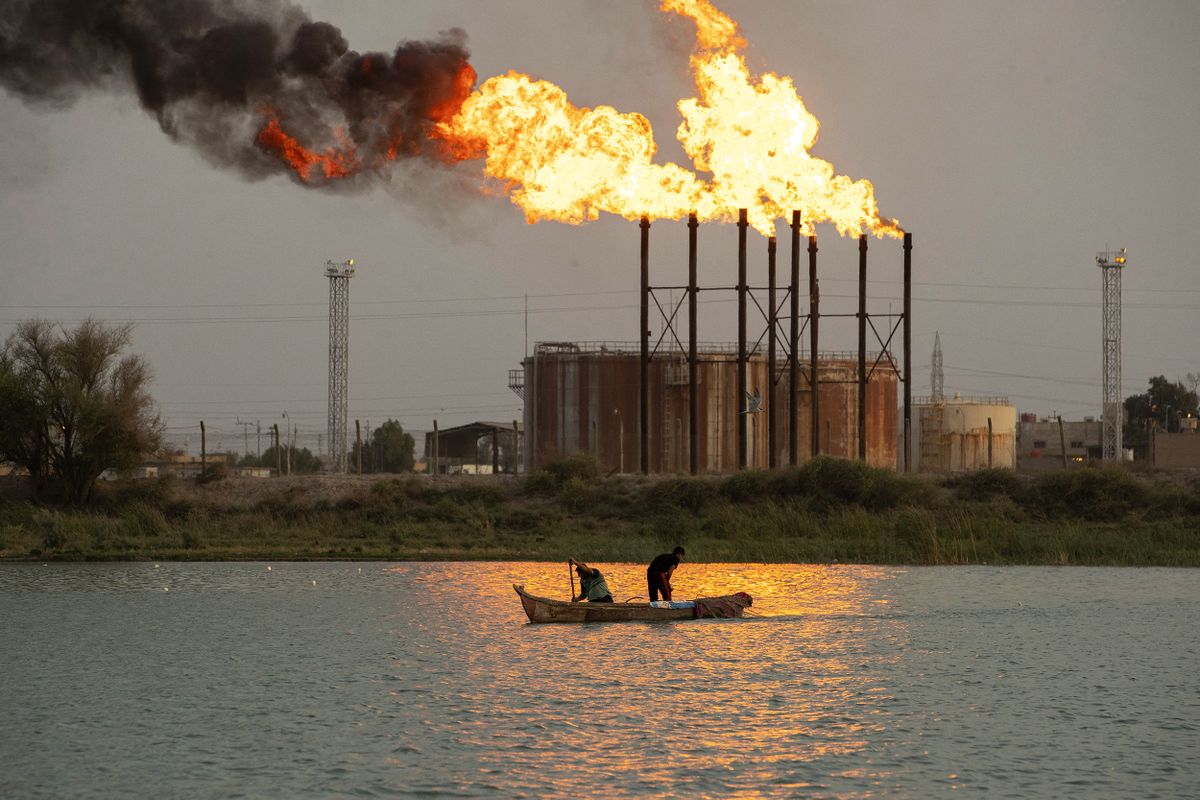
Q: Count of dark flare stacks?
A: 8